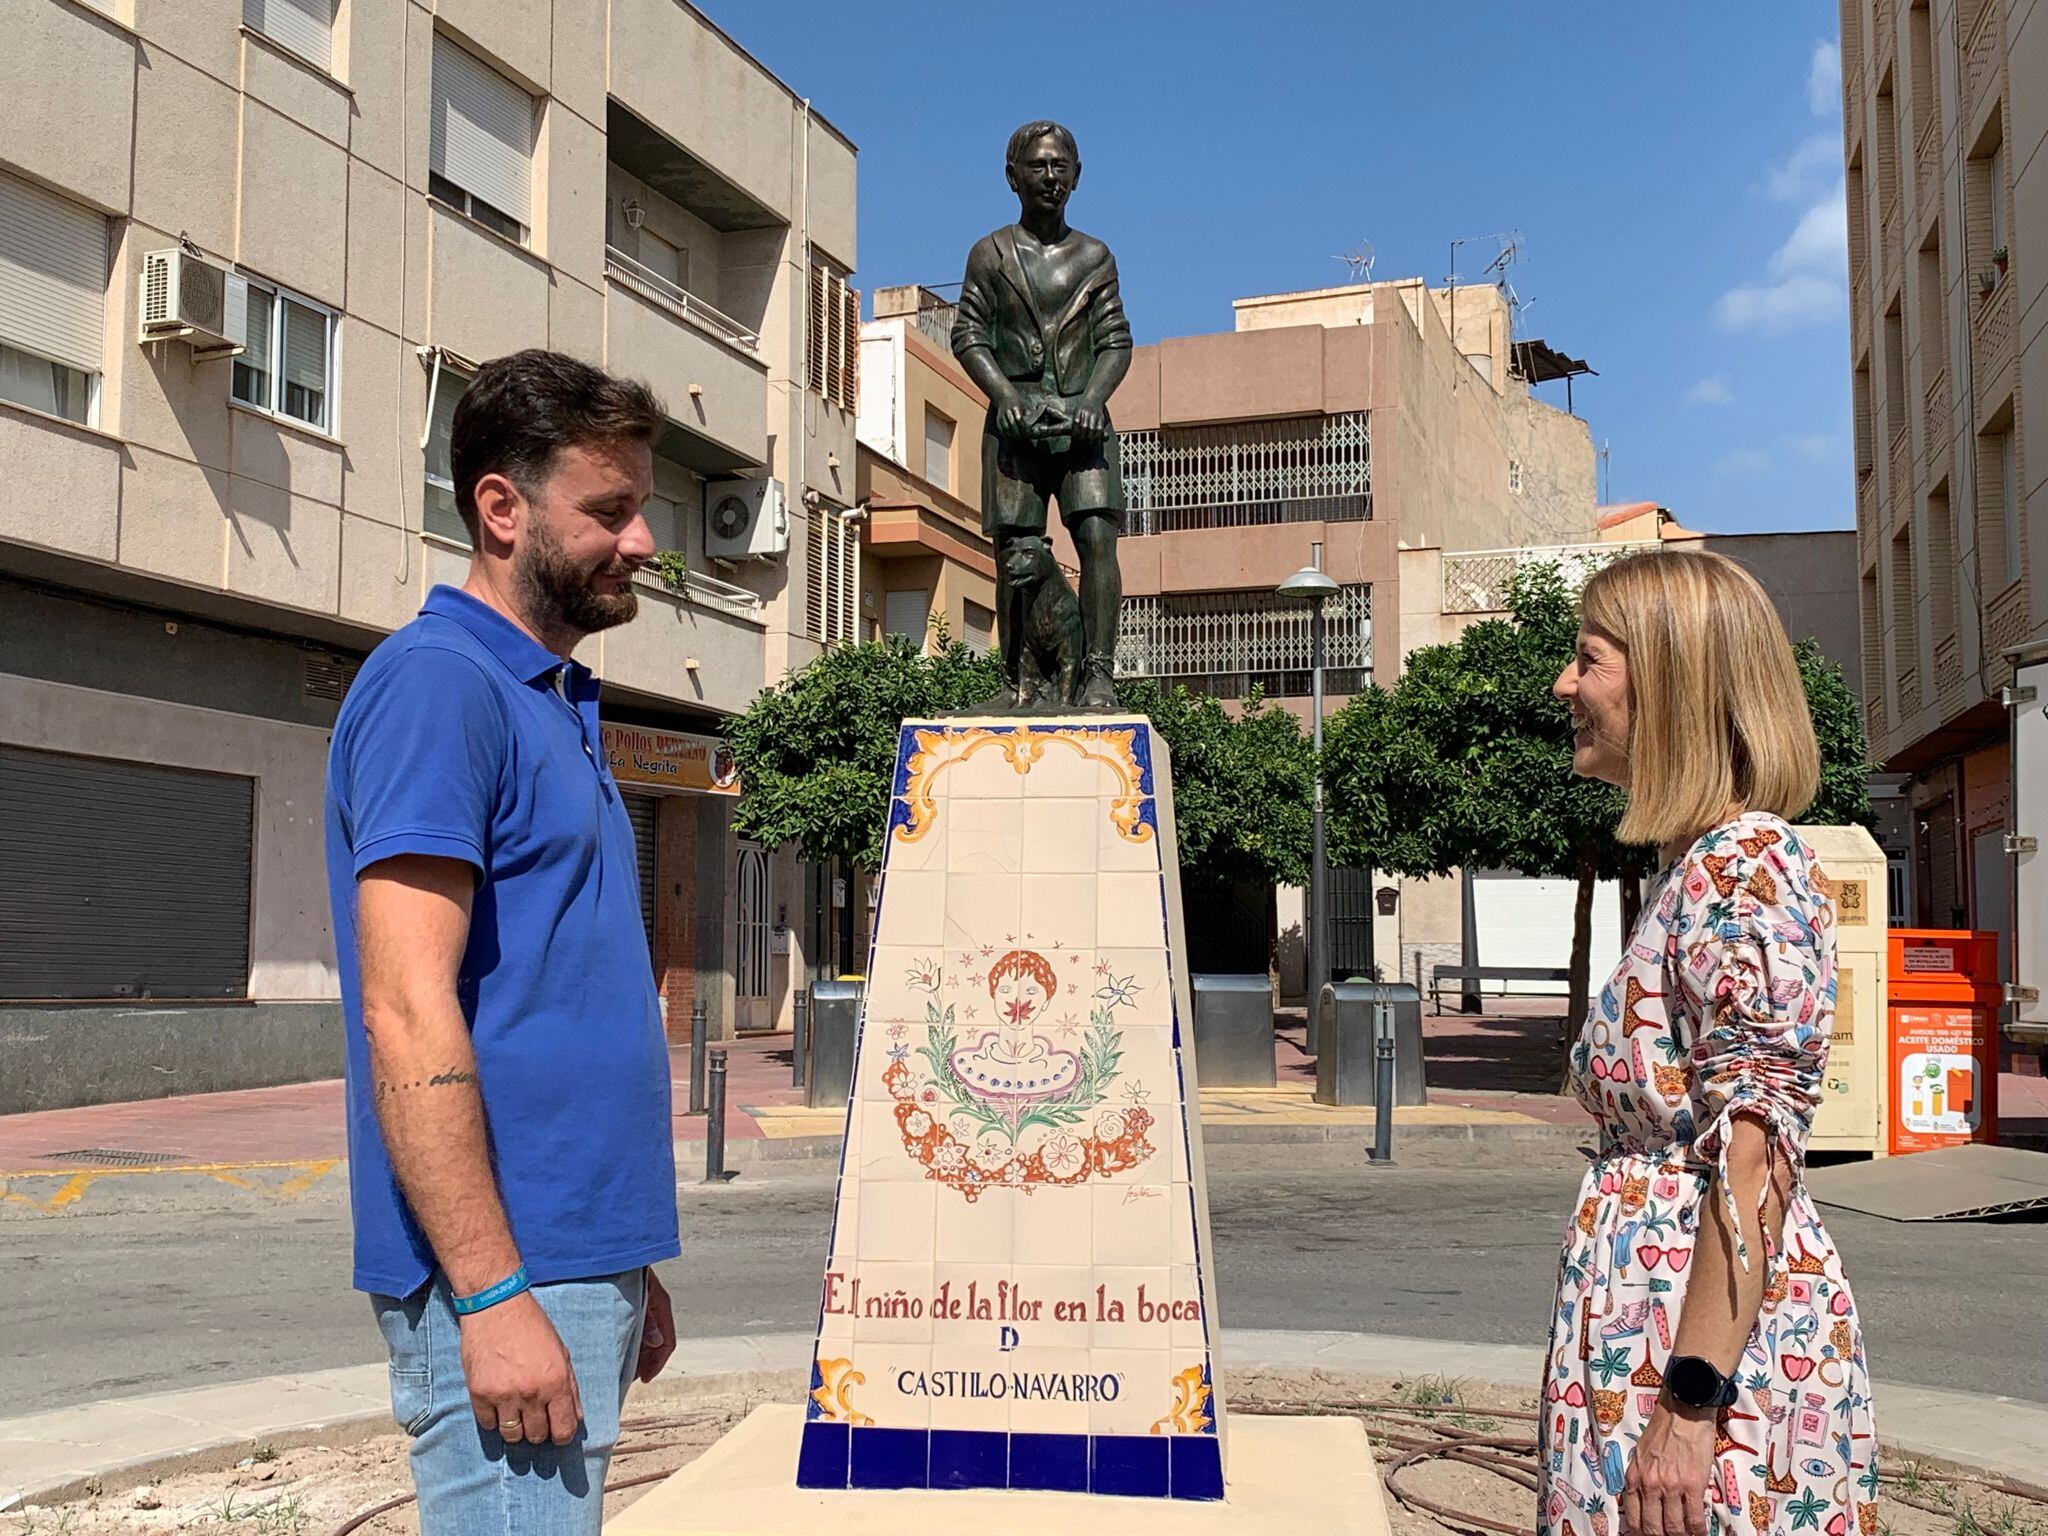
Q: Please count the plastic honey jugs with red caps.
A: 0